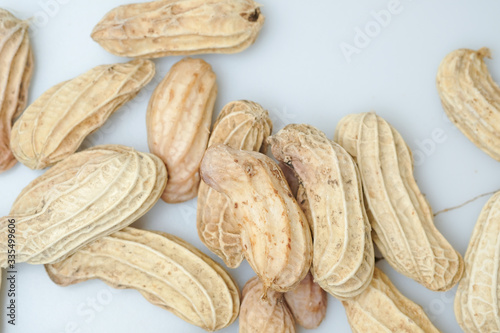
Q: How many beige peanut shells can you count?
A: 15